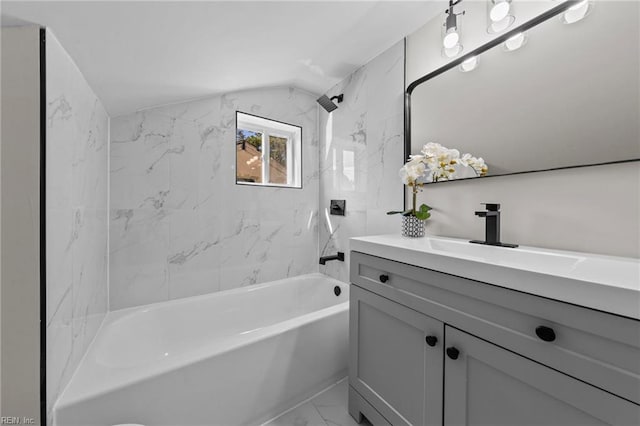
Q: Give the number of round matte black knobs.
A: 4